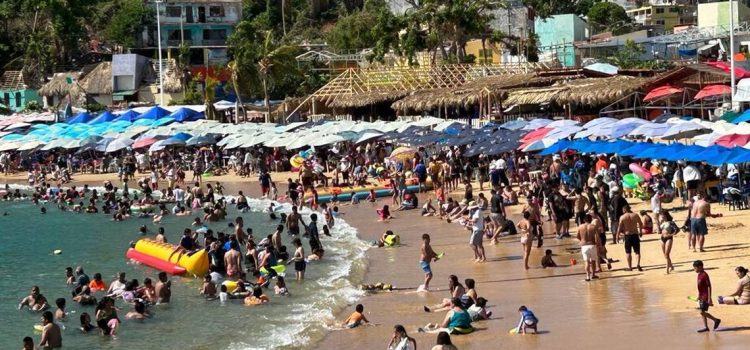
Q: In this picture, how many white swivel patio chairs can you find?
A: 0